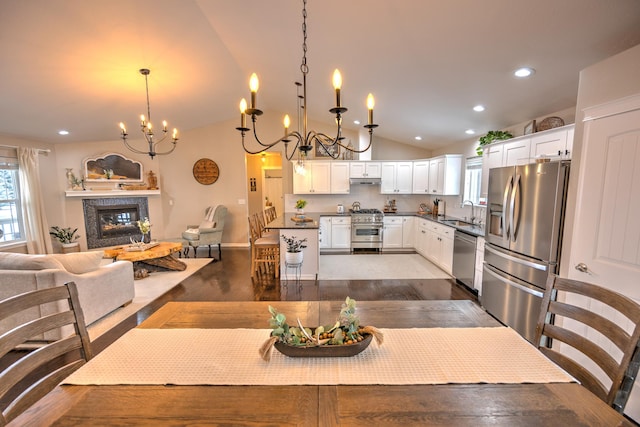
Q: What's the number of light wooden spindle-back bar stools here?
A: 4